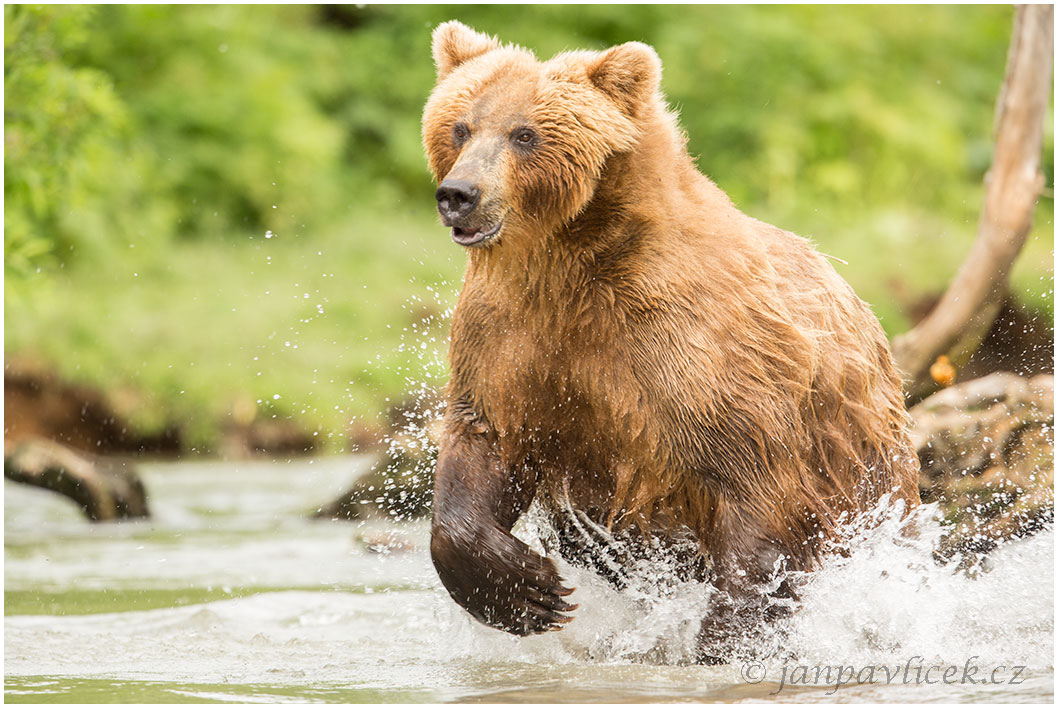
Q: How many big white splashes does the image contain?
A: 2